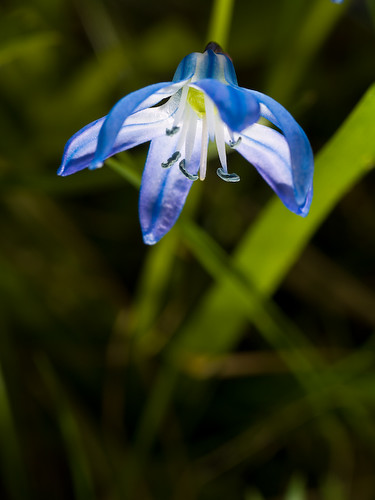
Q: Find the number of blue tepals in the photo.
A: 6